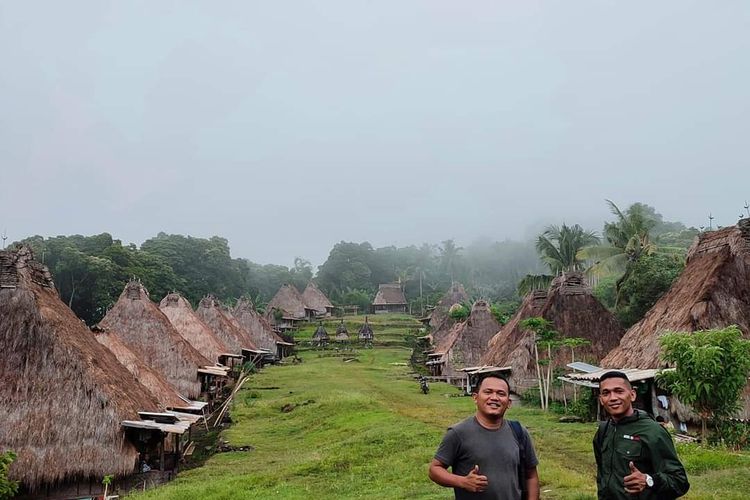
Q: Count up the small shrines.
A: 3